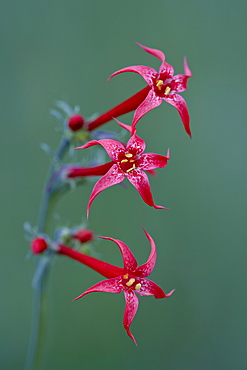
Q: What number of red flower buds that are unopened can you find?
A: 3